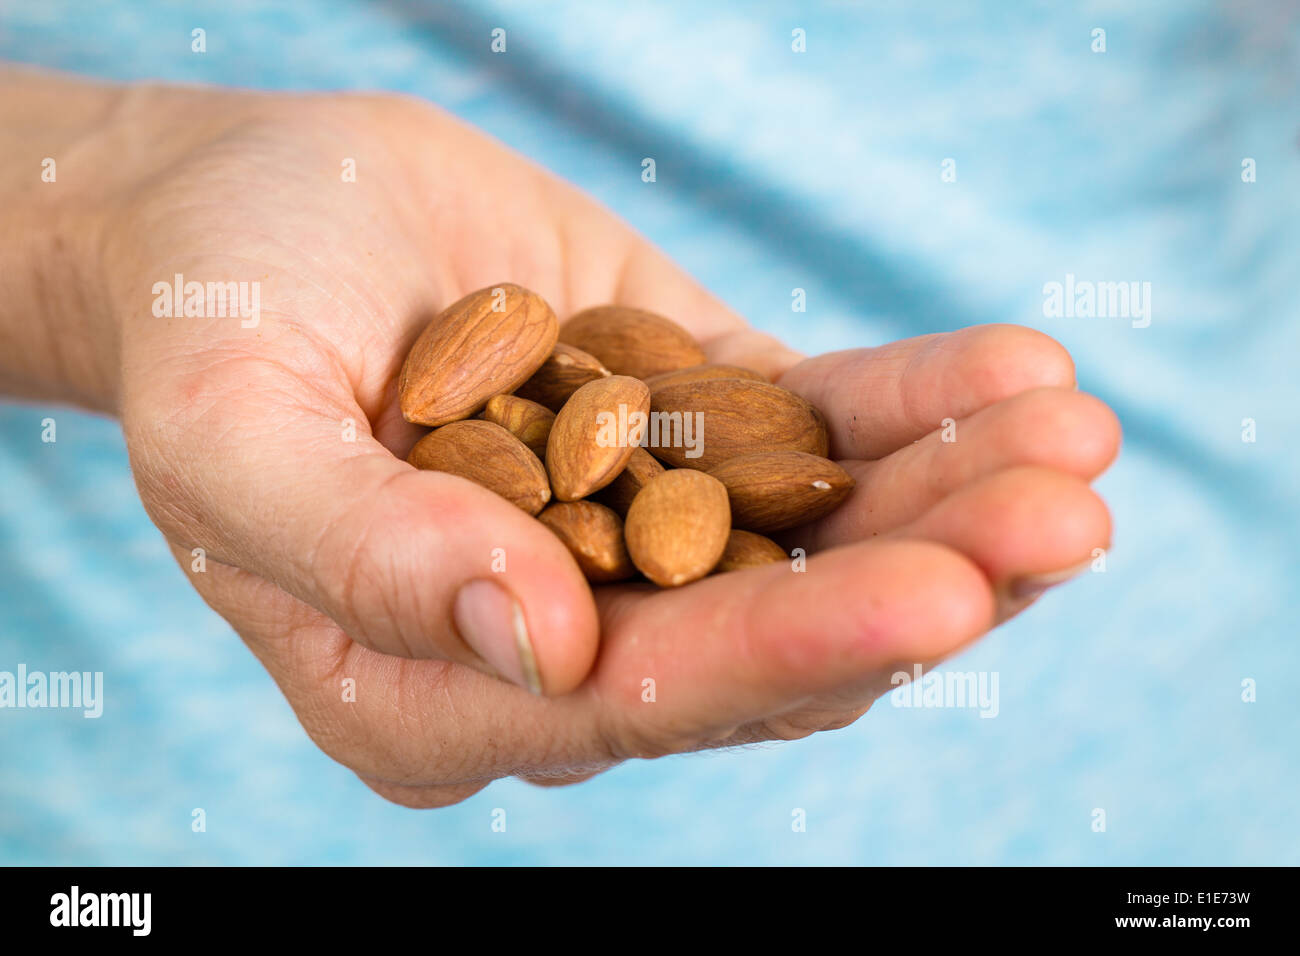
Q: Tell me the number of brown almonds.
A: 13